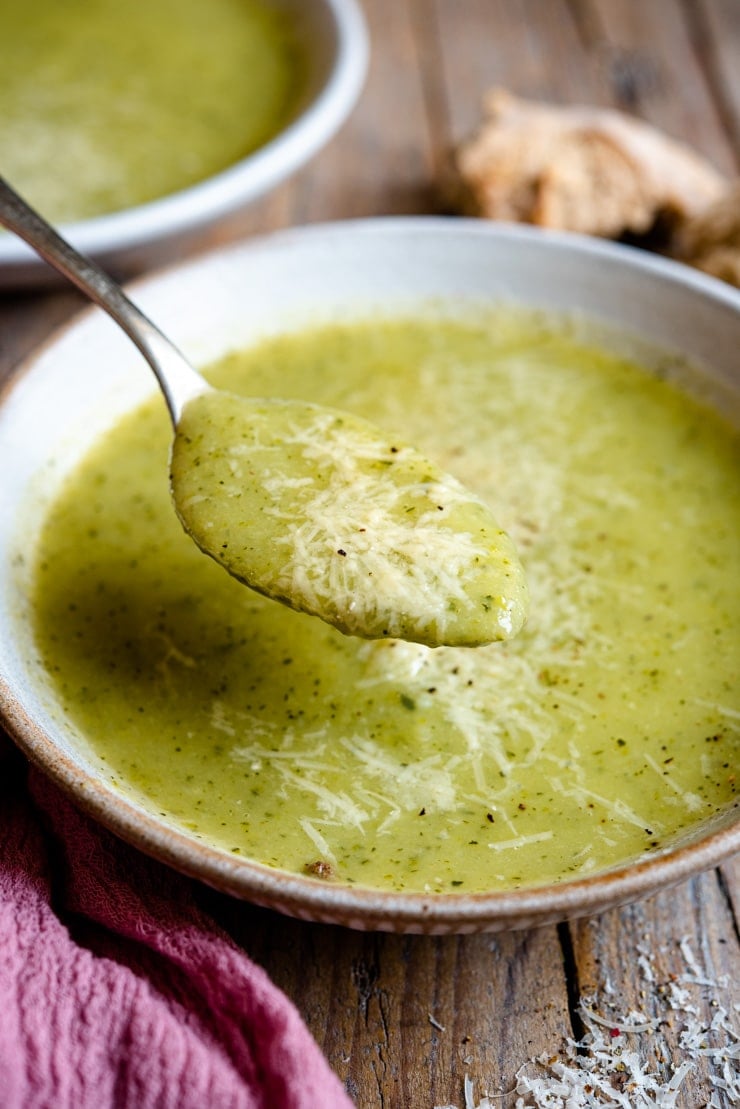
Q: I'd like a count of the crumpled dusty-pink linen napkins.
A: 1